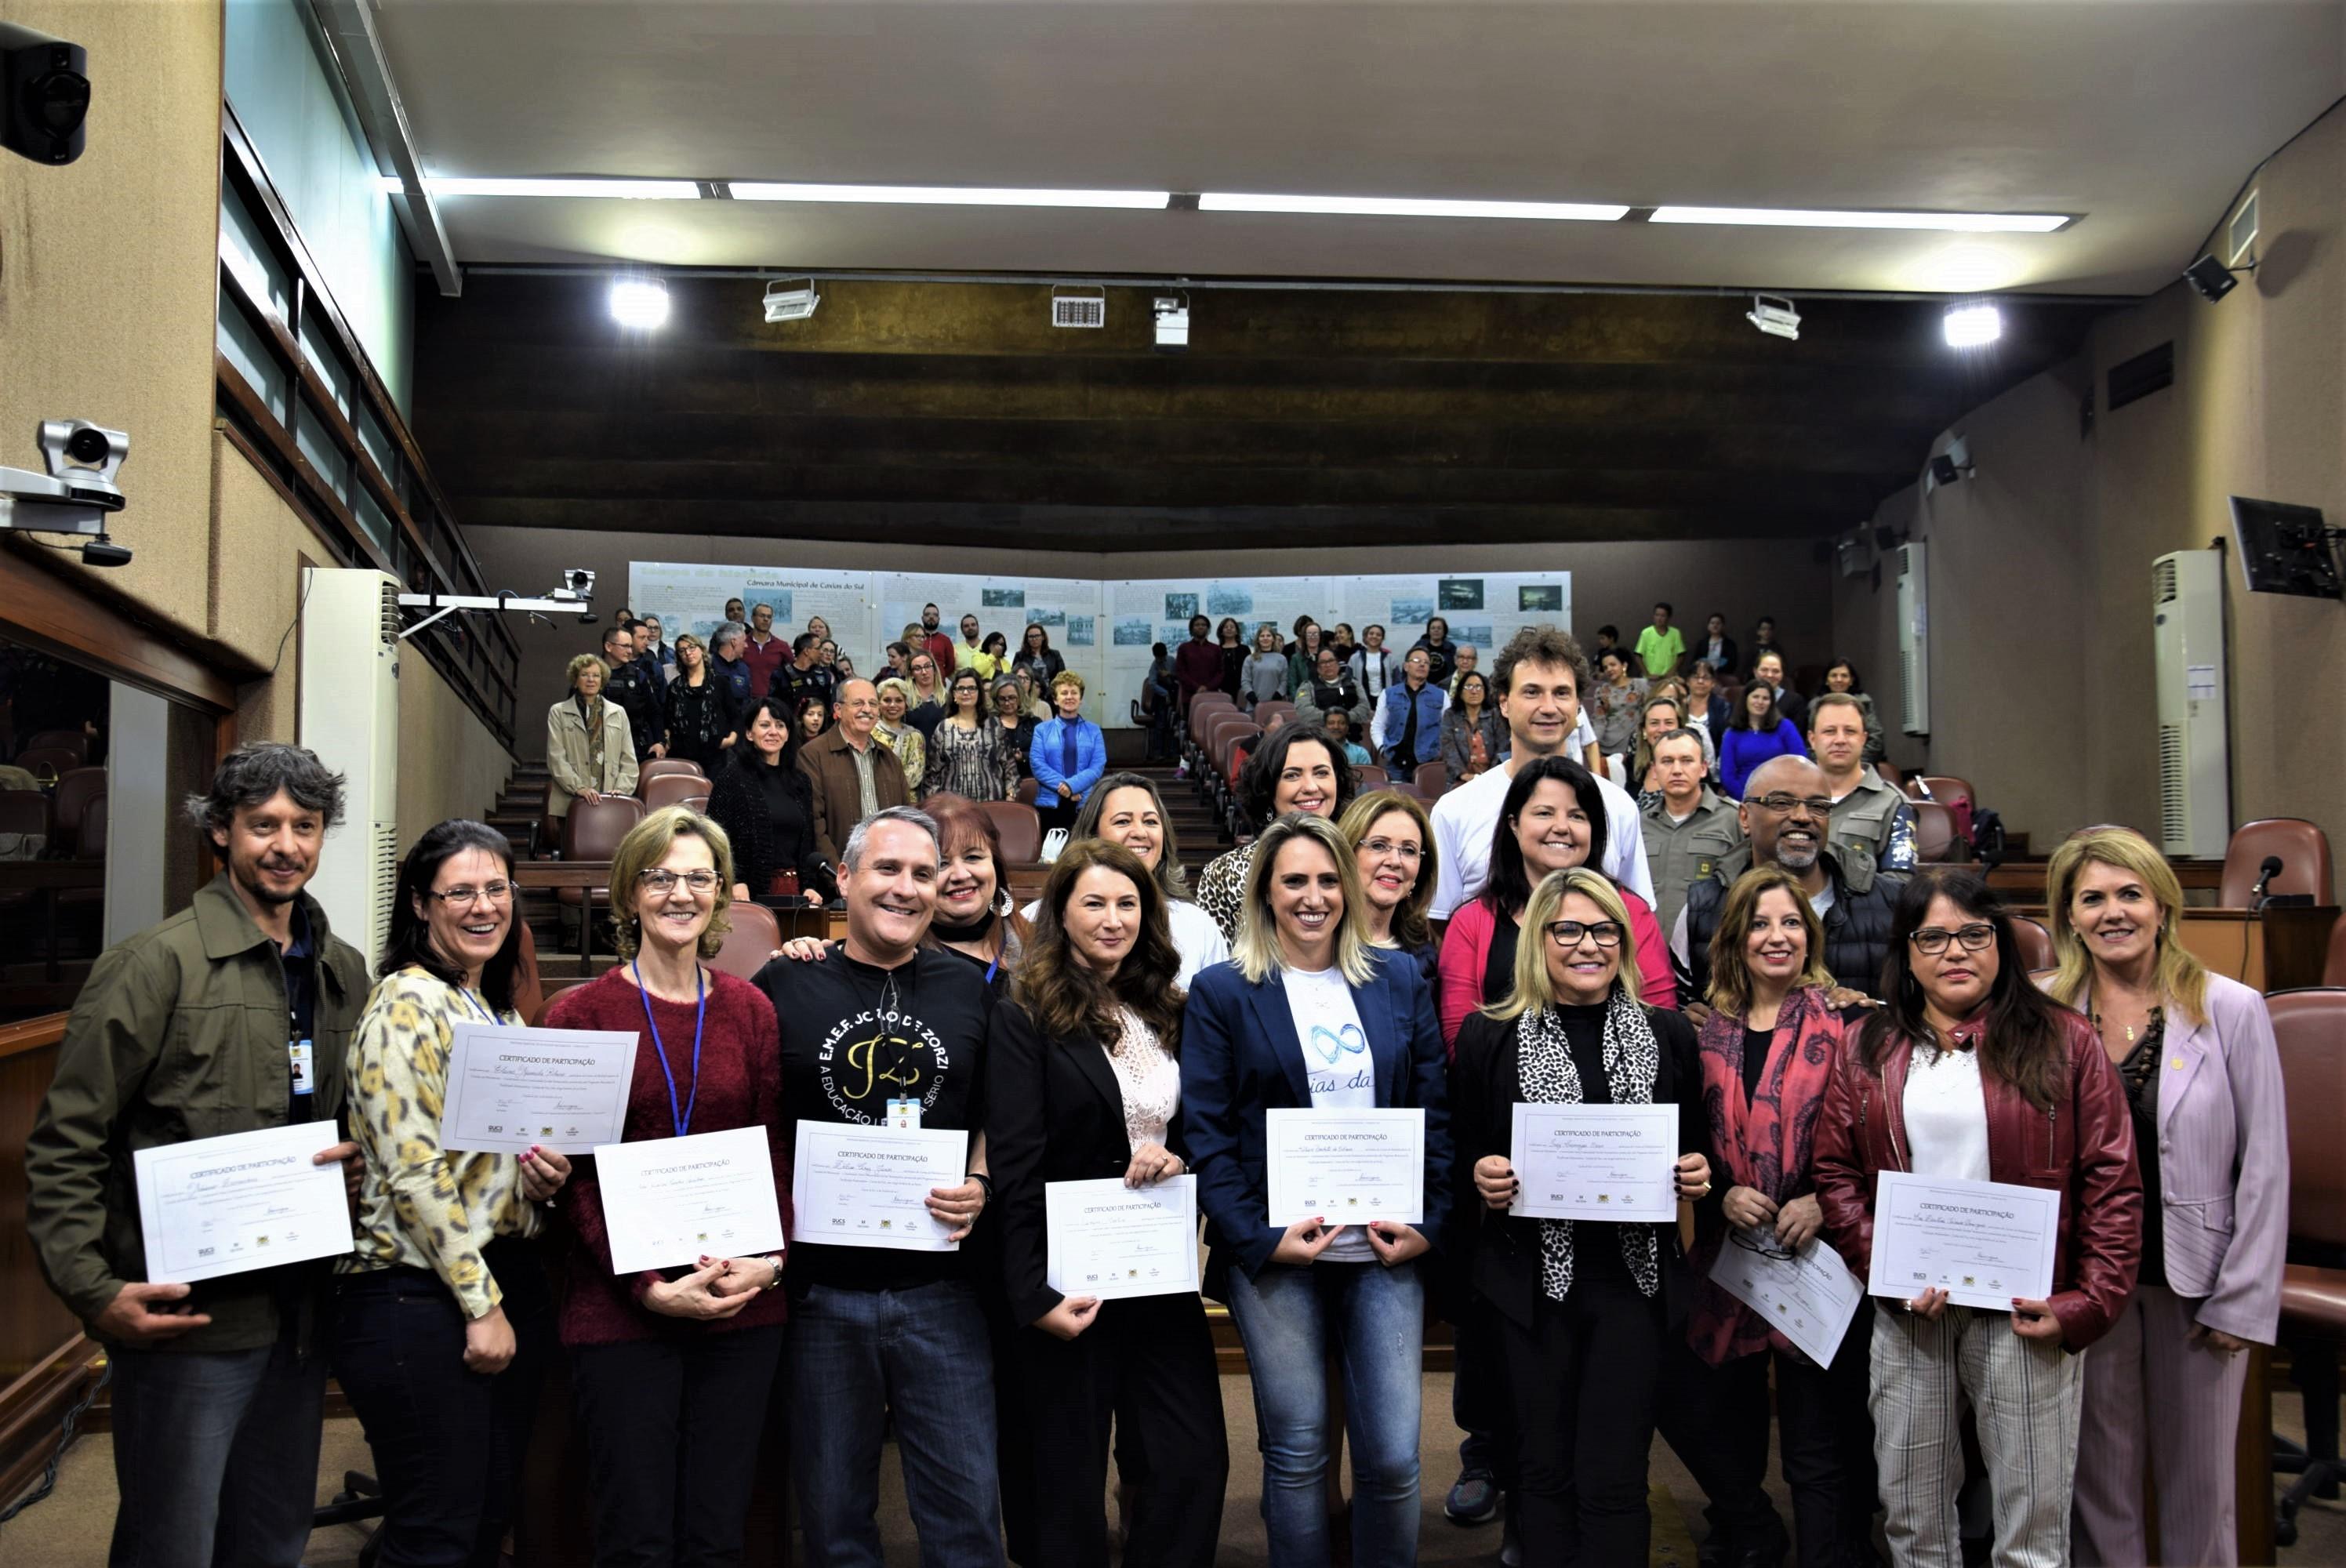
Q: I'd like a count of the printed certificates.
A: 9